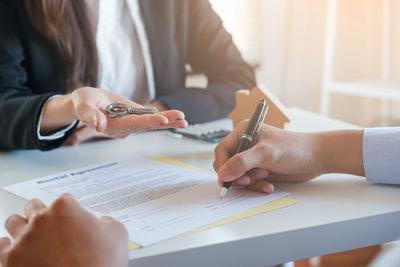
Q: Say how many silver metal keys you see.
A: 1